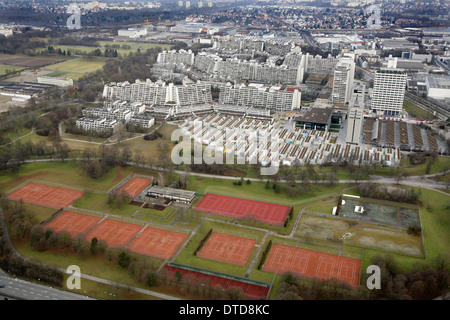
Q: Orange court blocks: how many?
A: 7